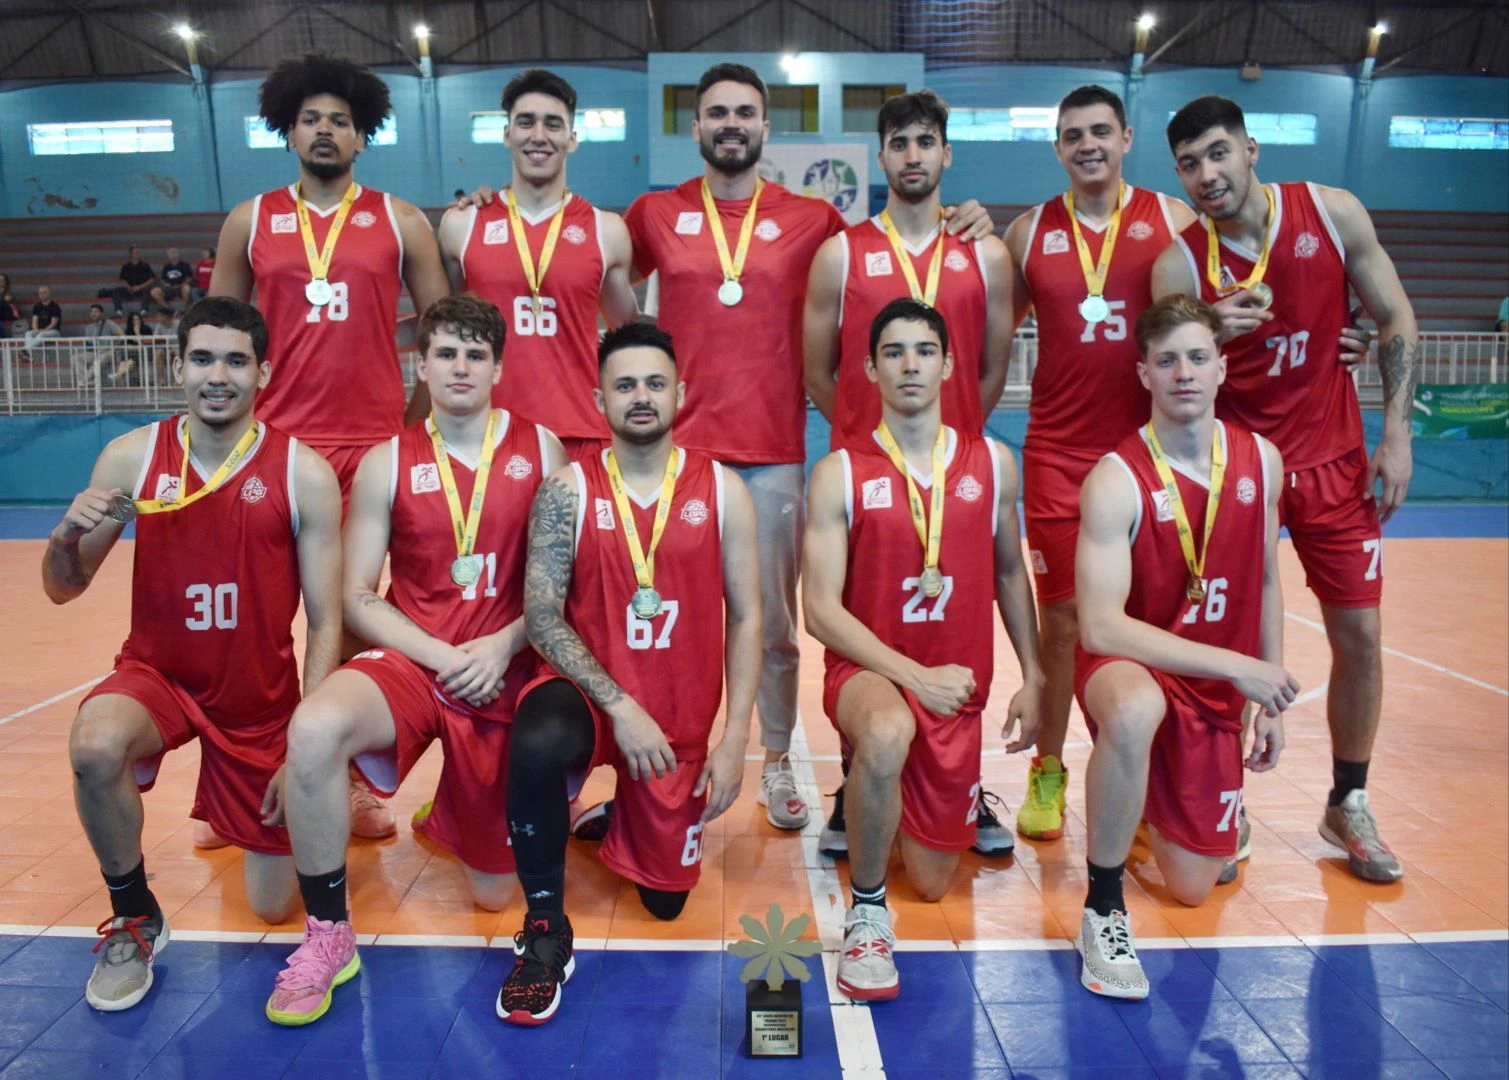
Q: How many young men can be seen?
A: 11